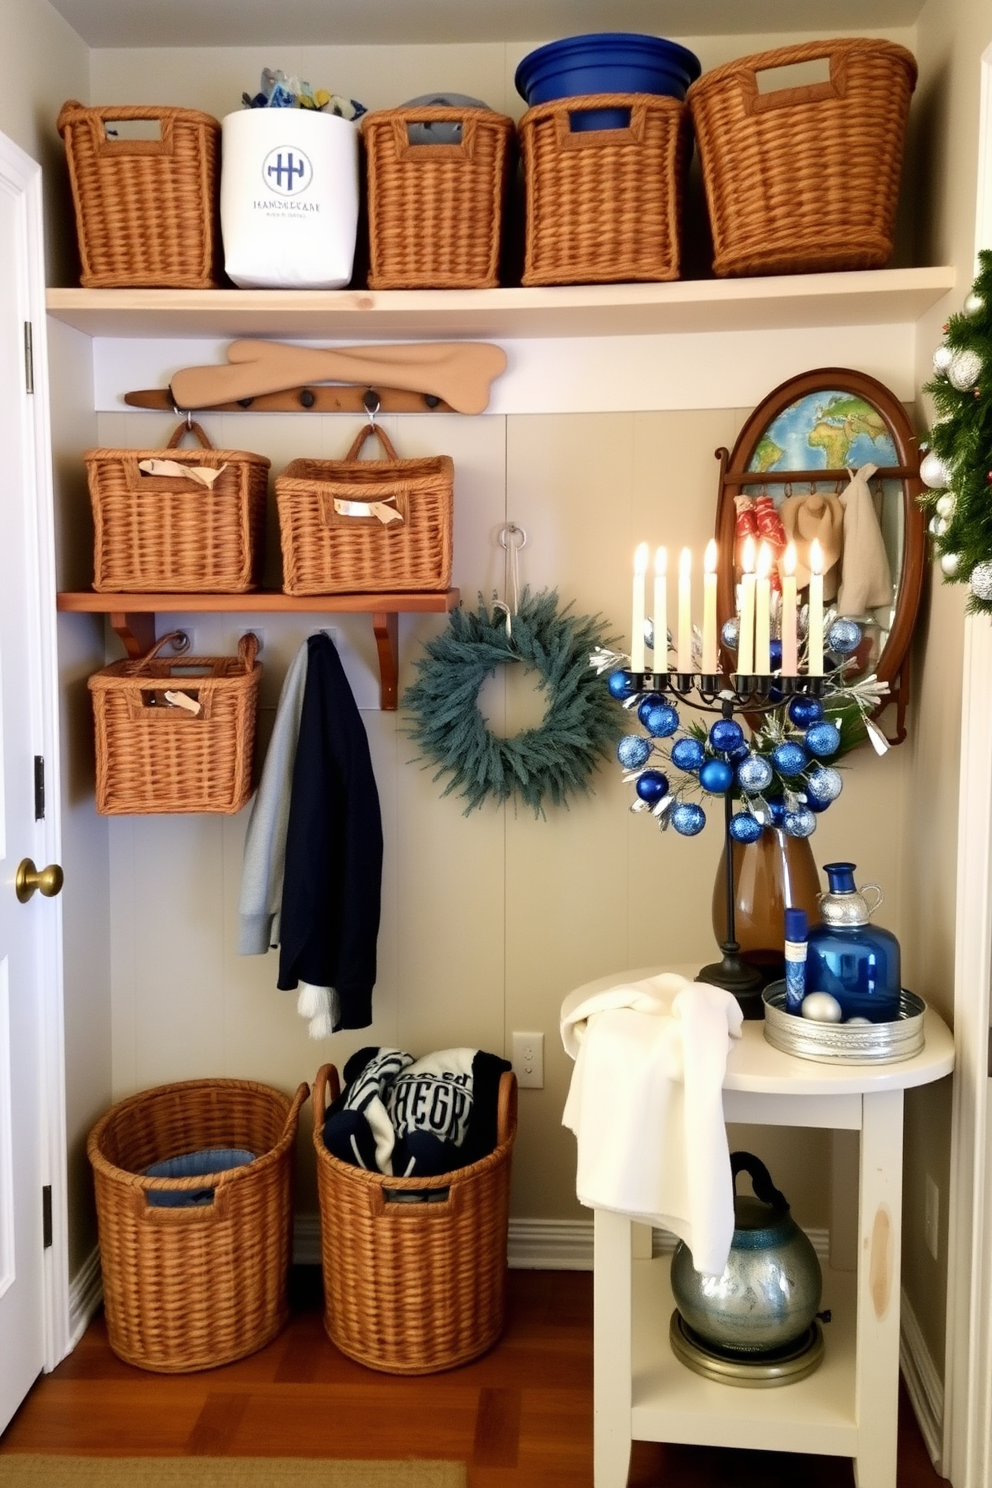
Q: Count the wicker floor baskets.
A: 2